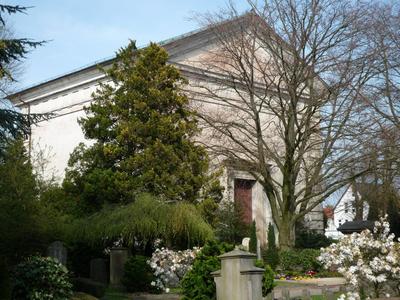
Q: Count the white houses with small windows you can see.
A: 1